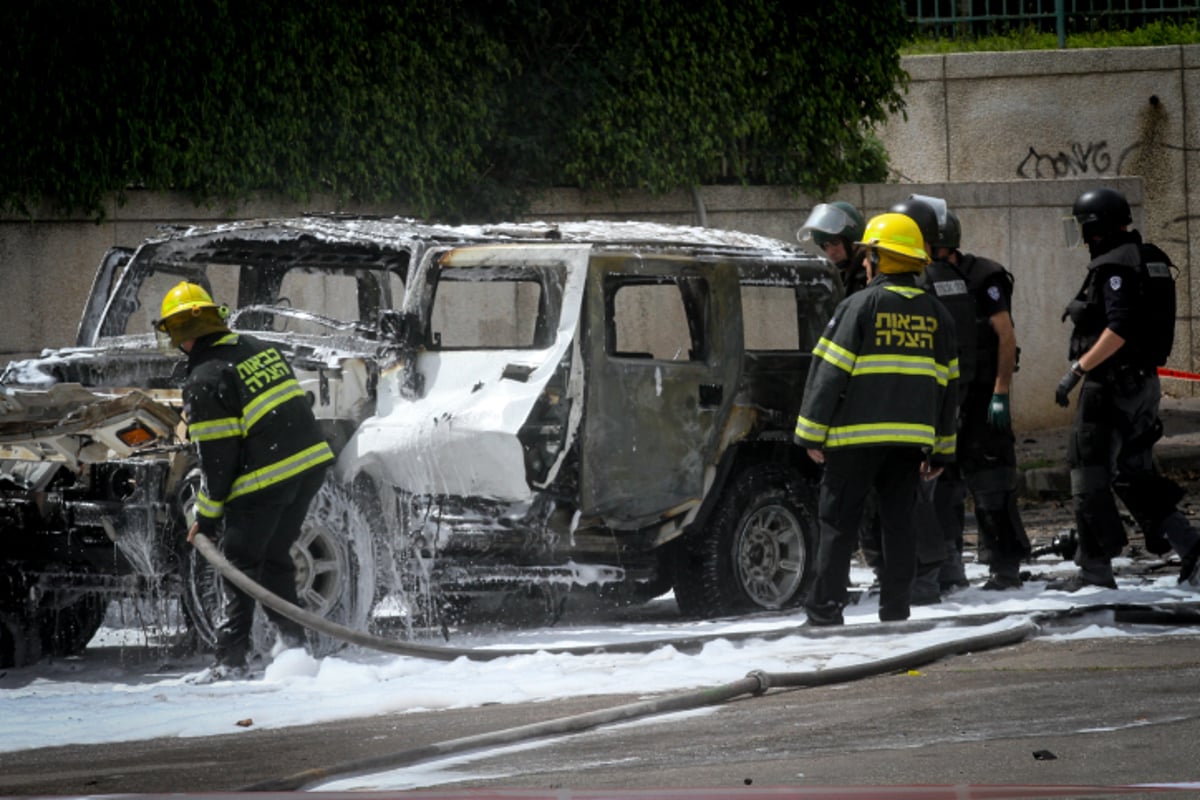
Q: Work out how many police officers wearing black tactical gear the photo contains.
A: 4